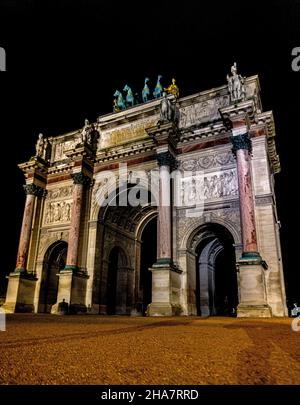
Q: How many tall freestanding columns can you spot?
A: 4